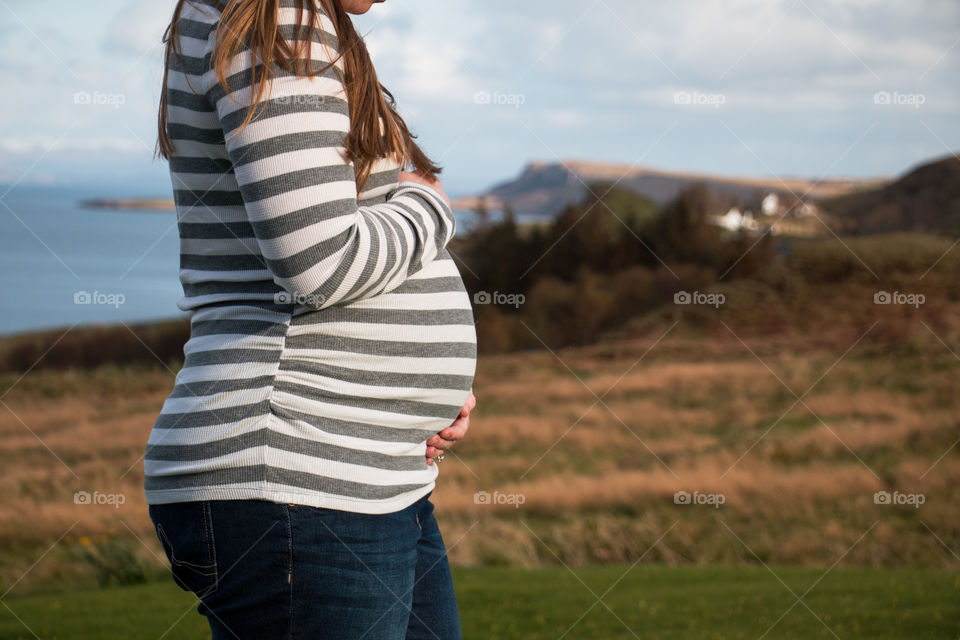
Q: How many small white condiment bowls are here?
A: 0